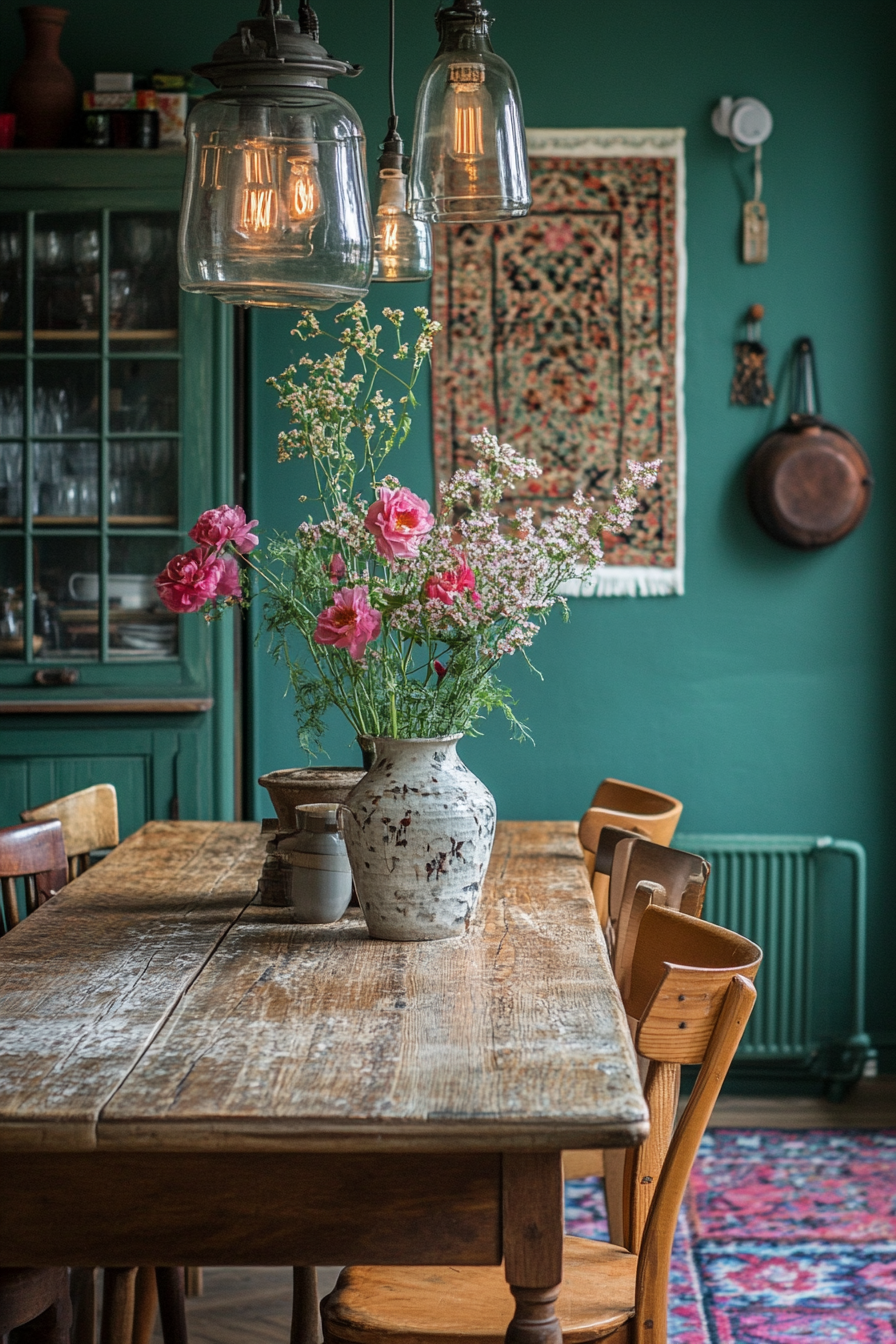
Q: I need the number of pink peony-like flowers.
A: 5